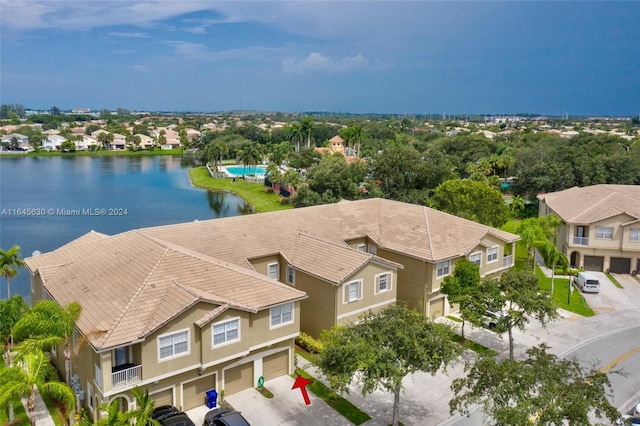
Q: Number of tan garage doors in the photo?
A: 6